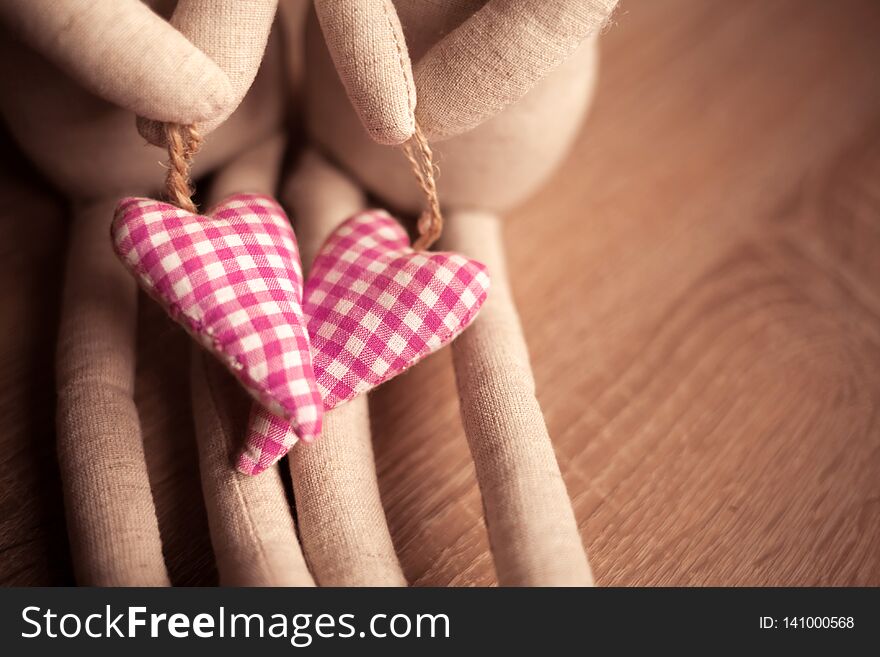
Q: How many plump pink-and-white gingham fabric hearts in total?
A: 2